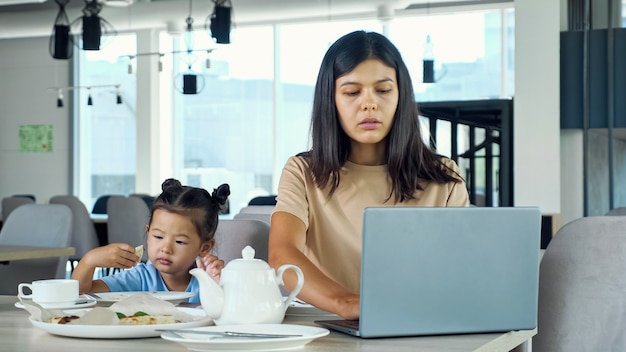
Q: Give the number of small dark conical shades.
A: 3